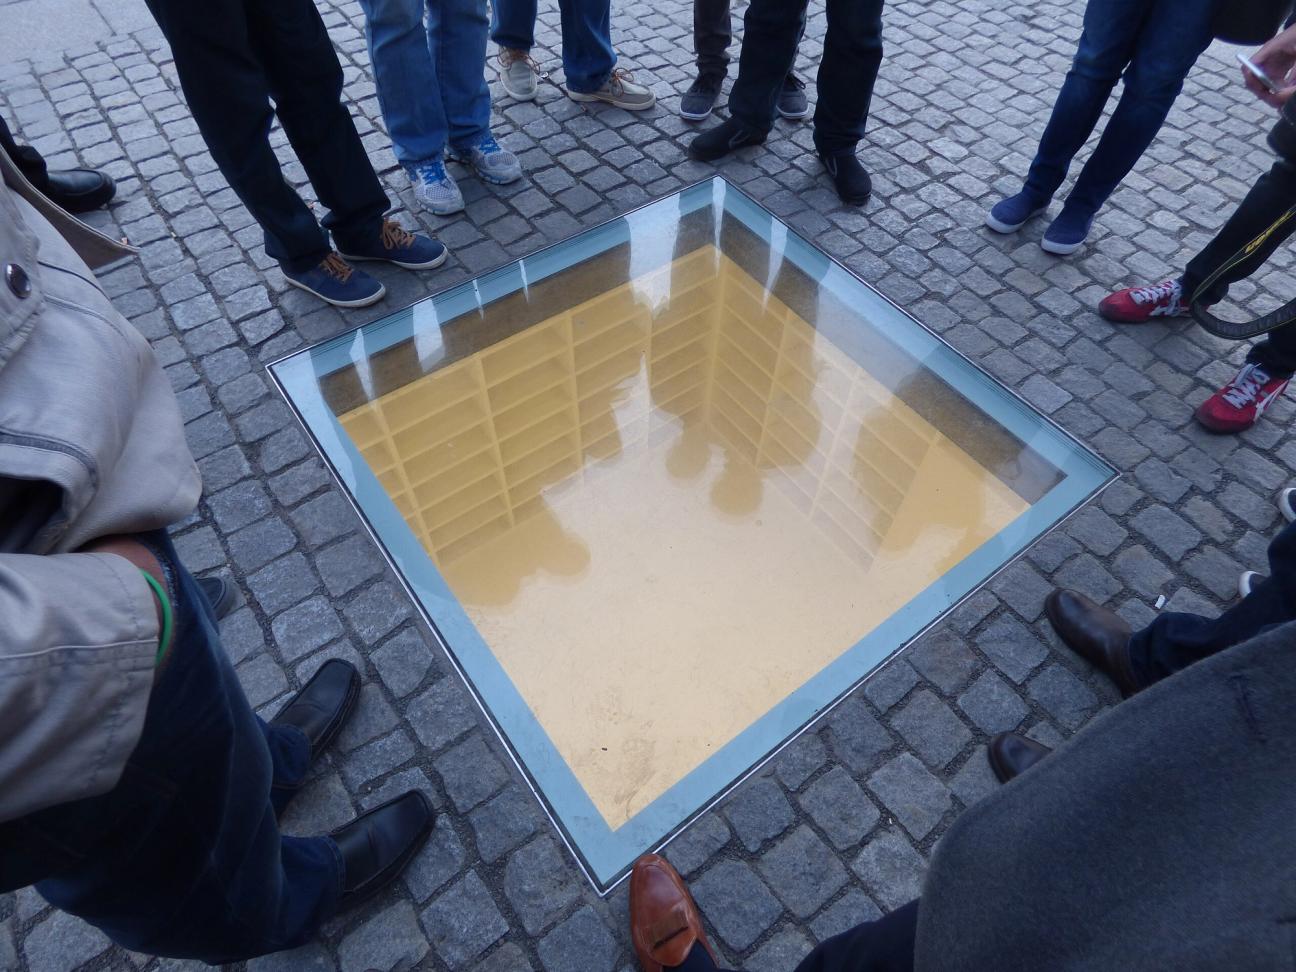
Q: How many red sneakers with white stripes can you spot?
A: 2